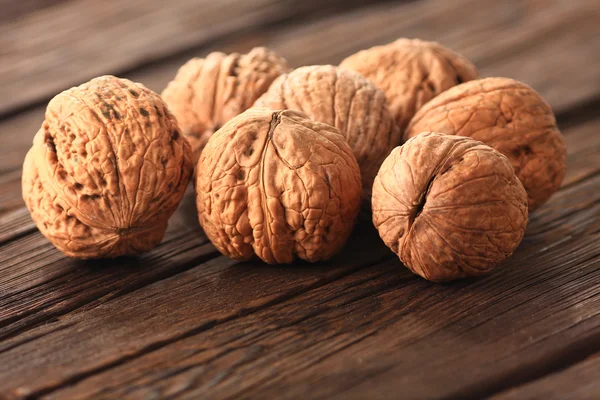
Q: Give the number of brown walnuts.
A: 7